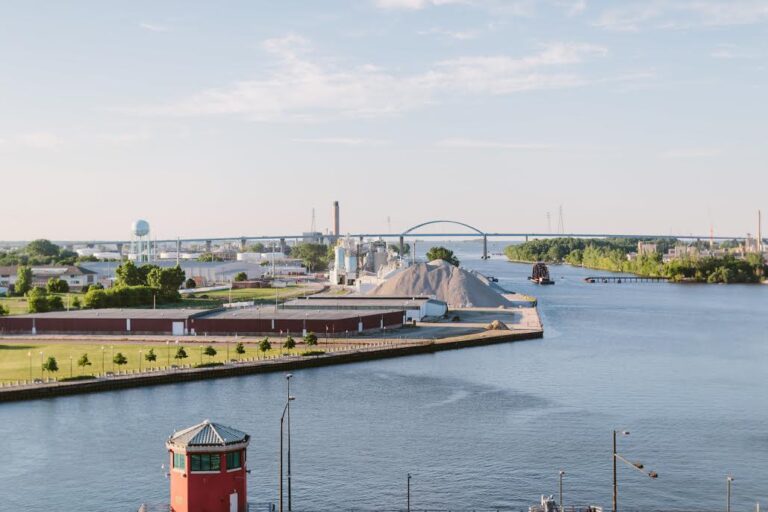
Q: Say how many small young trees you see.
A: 10